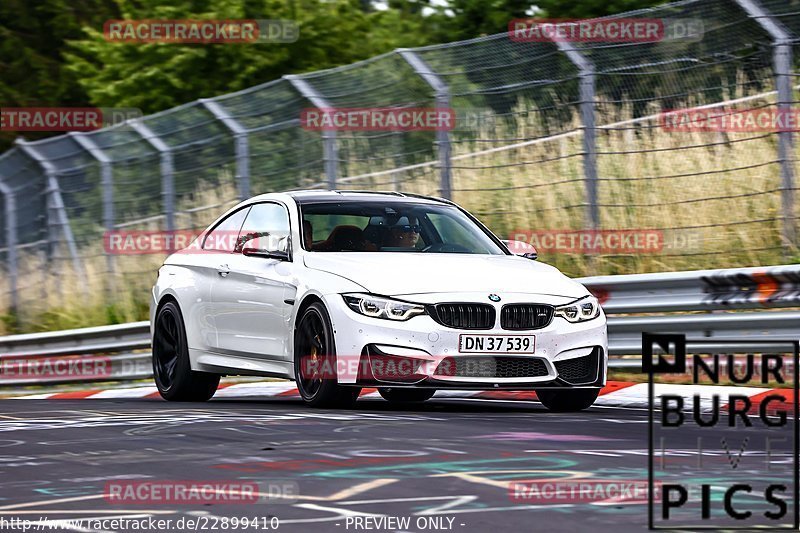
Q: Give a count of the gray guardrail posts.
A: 9